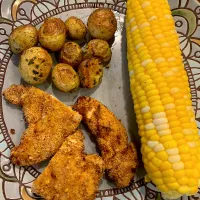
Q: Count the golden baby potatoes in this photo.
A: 9